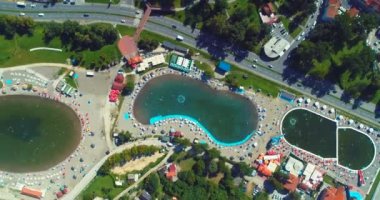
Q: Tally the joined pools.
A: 2